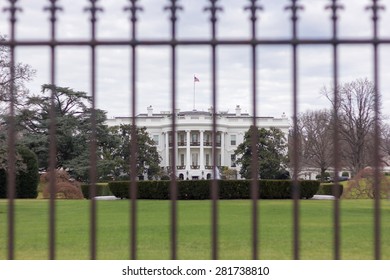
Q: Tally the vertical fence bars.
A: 10